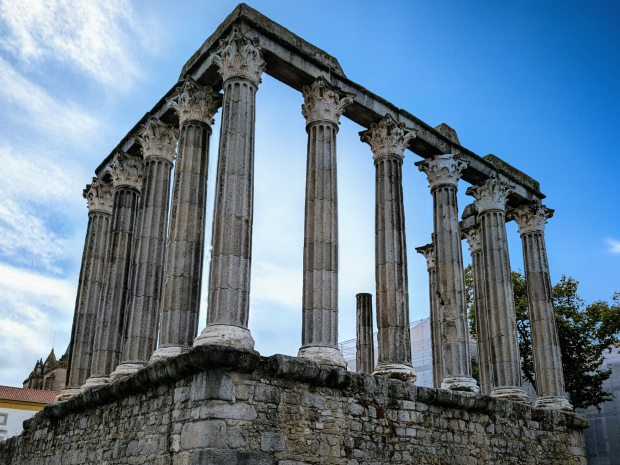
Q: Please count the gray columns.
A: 13